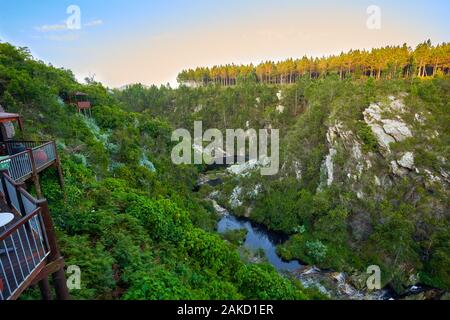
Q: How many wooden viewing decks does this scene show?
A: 3